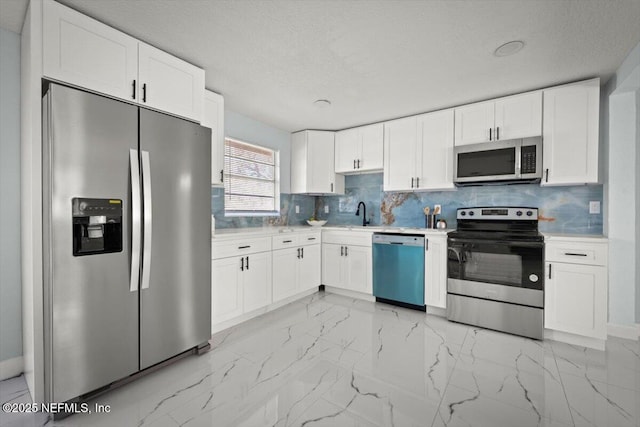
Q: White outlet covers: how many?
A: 4